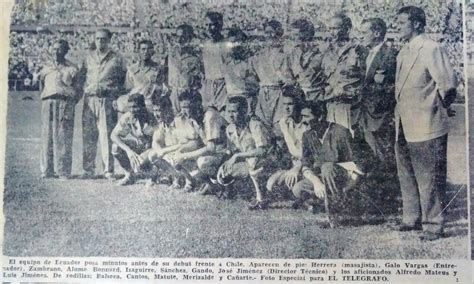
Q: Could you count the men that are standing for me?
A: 11